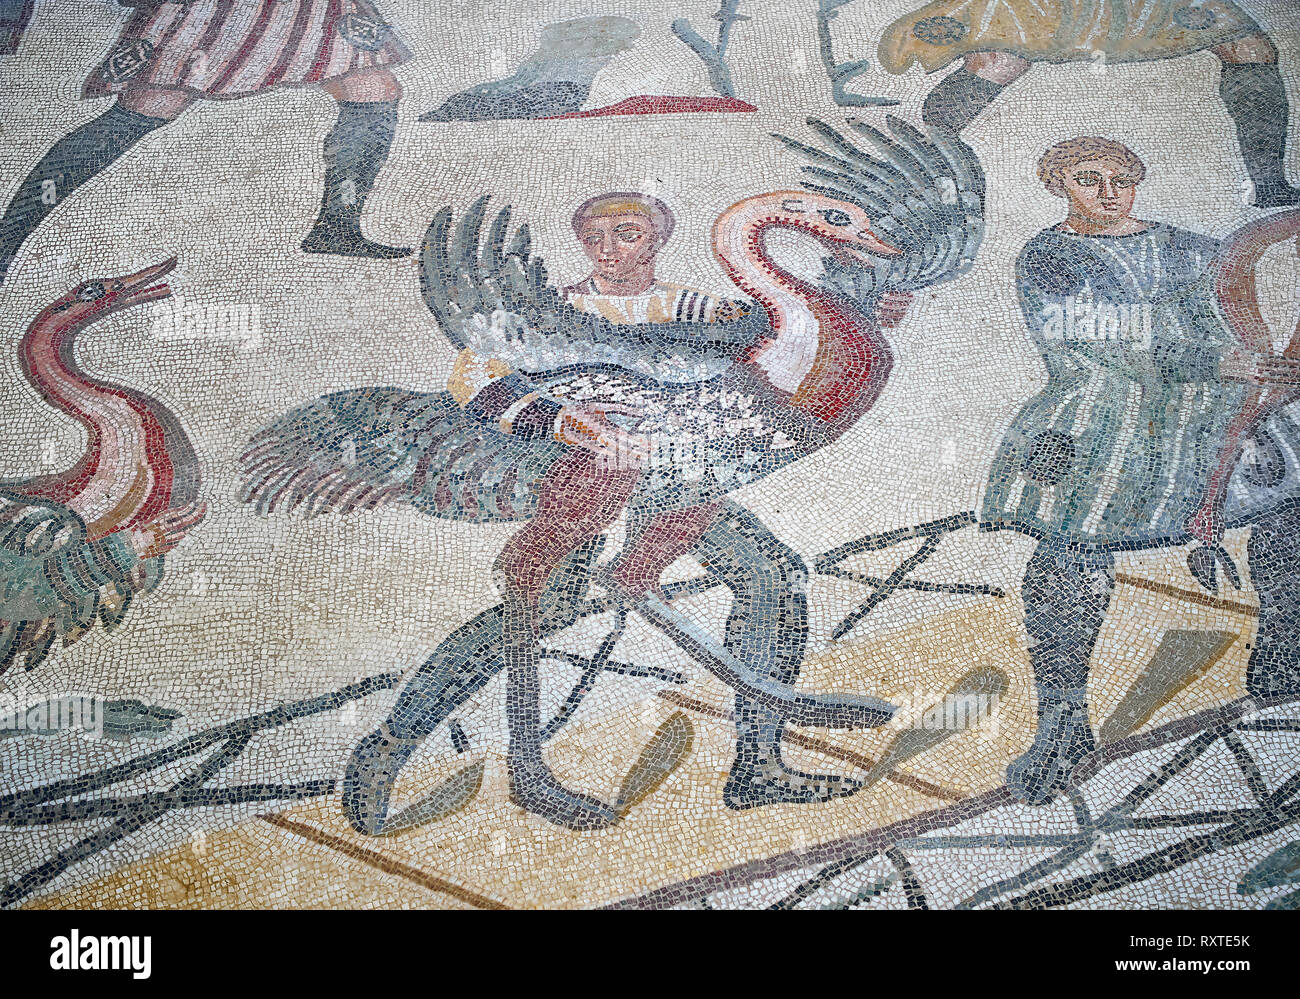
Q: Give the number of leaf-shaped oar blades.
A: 4